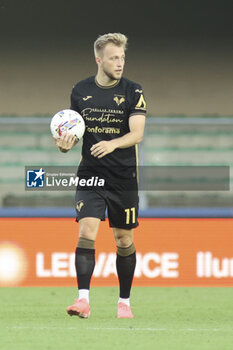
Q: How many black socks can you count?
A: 2